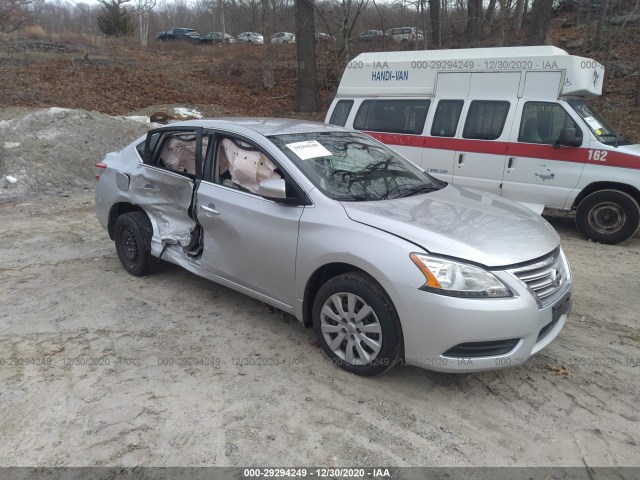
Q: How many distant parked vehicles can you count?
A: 7